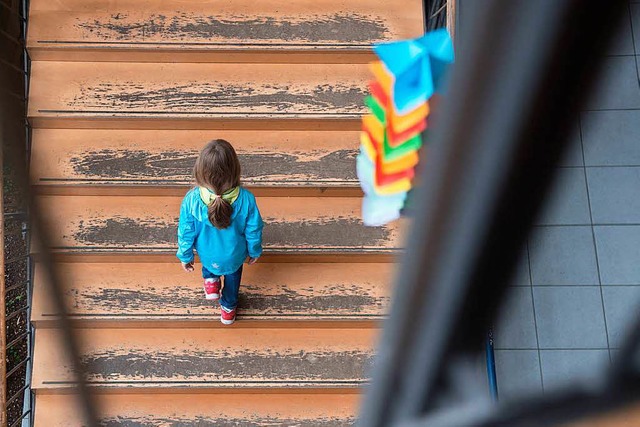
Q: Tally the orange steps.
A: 7